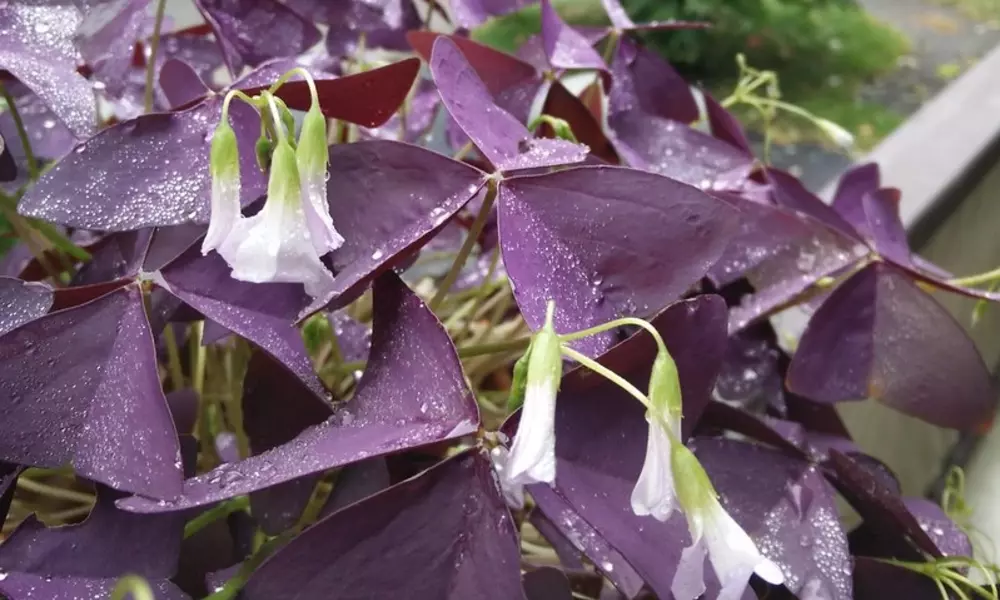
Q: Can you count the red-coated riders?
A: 0